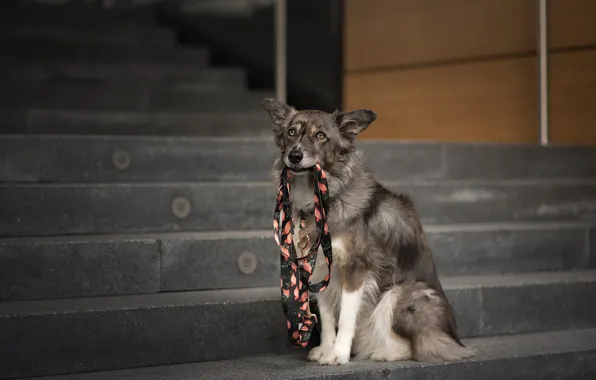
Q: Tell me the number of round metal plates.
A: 3